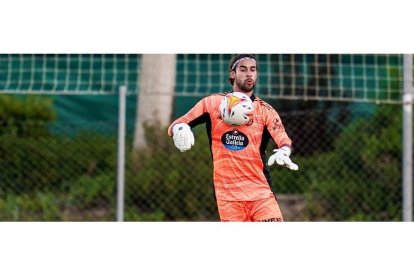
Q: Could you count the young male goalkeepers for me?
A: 1